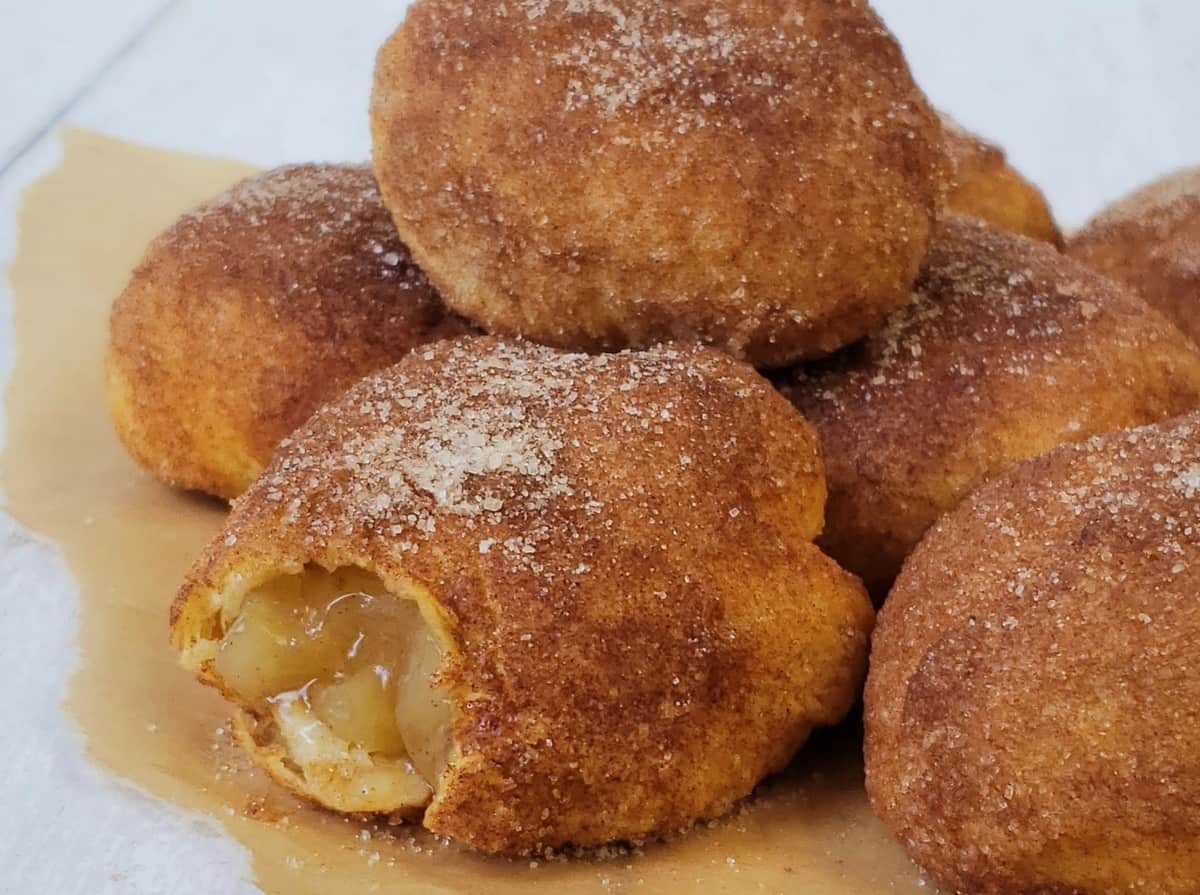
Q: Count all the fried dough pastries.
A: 7